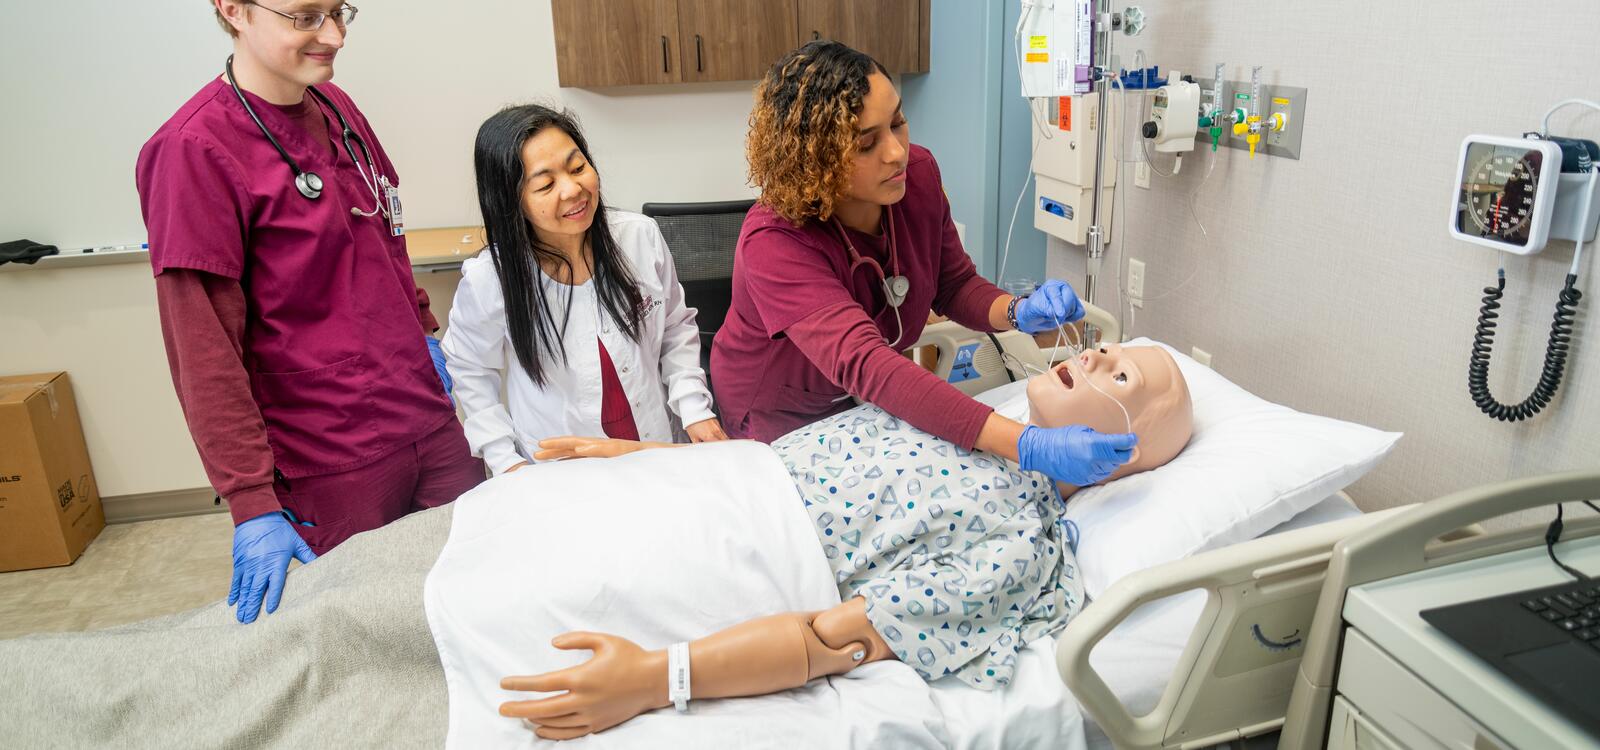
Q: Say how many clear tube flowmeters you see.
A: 2